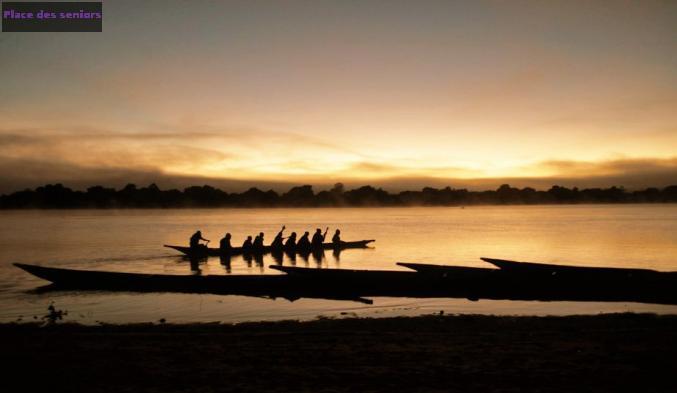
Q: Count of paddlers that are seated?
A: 9